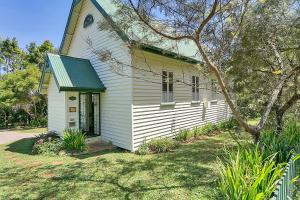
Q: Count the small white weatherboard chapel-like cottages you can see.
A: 1